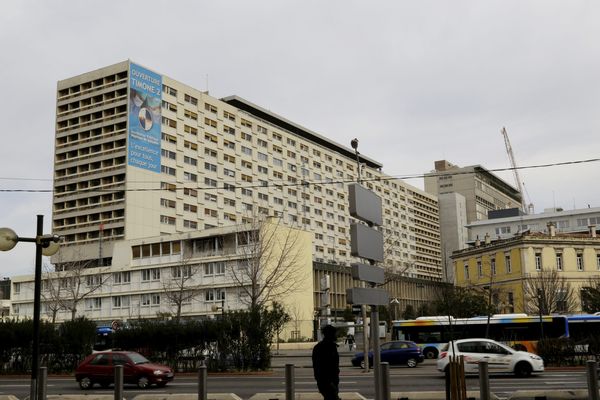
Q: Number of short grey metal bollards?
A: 7